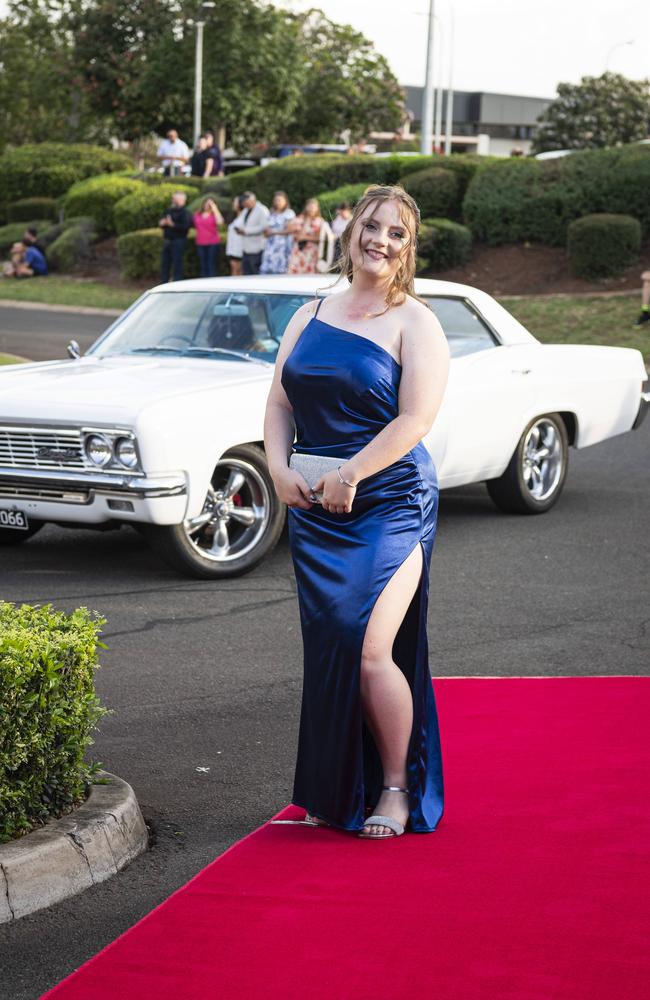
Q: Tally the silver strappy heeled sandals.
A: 2